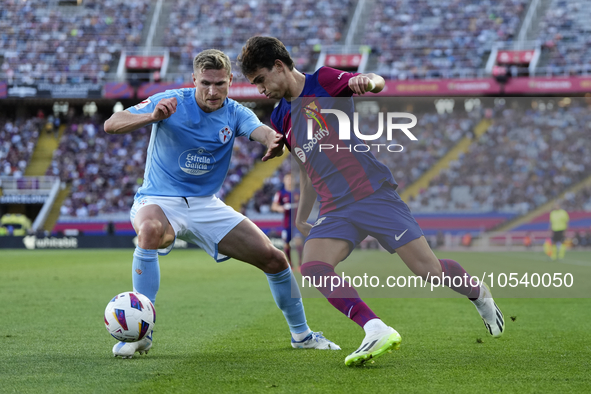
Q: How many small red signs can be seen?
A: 3